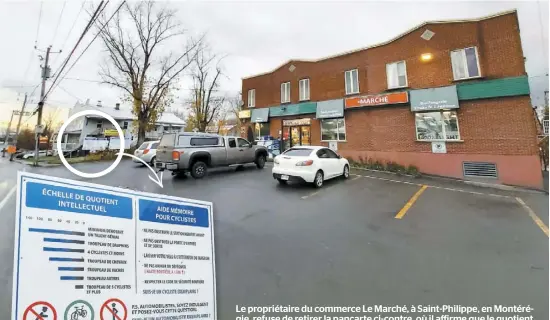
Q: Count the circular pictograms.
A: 3